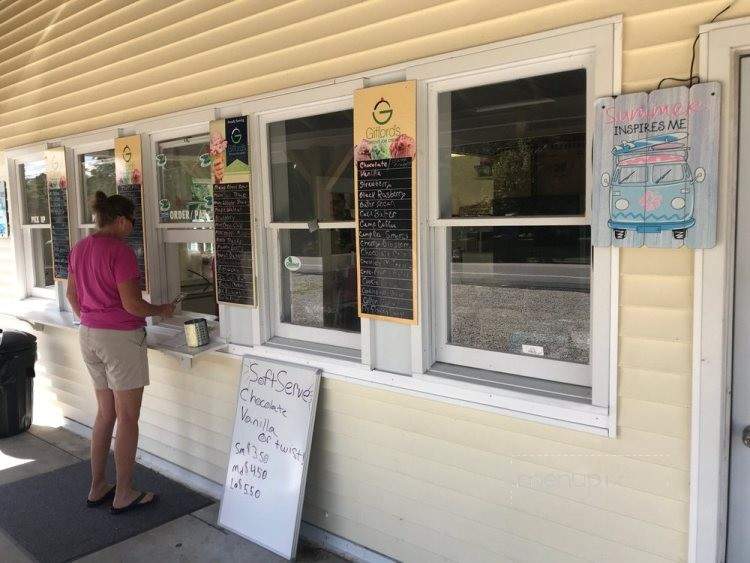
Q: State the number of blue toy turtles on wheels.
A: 0